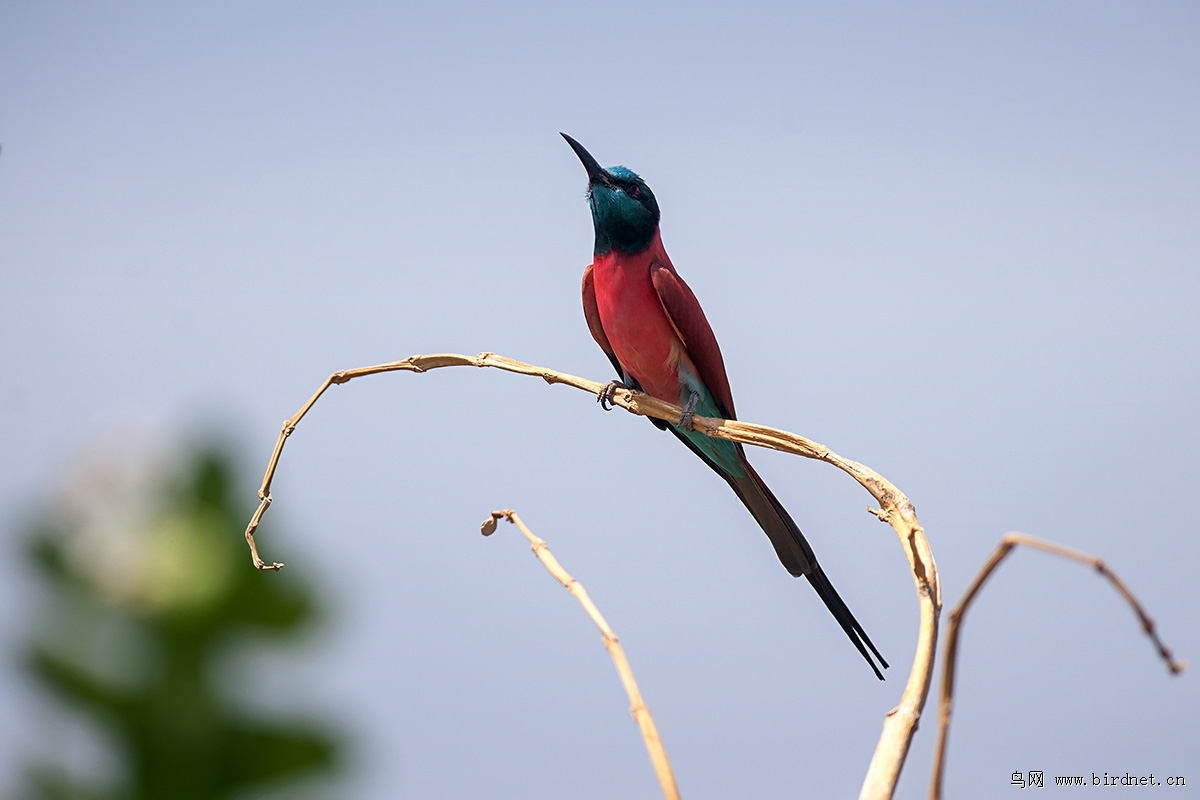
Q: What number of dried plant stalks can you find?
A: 3